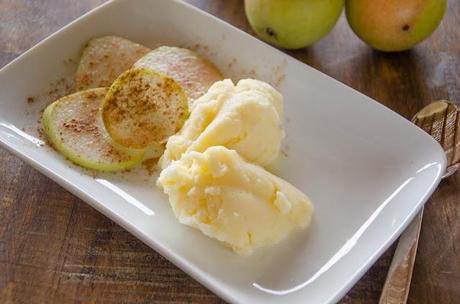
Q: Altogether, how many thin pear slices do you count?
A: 4